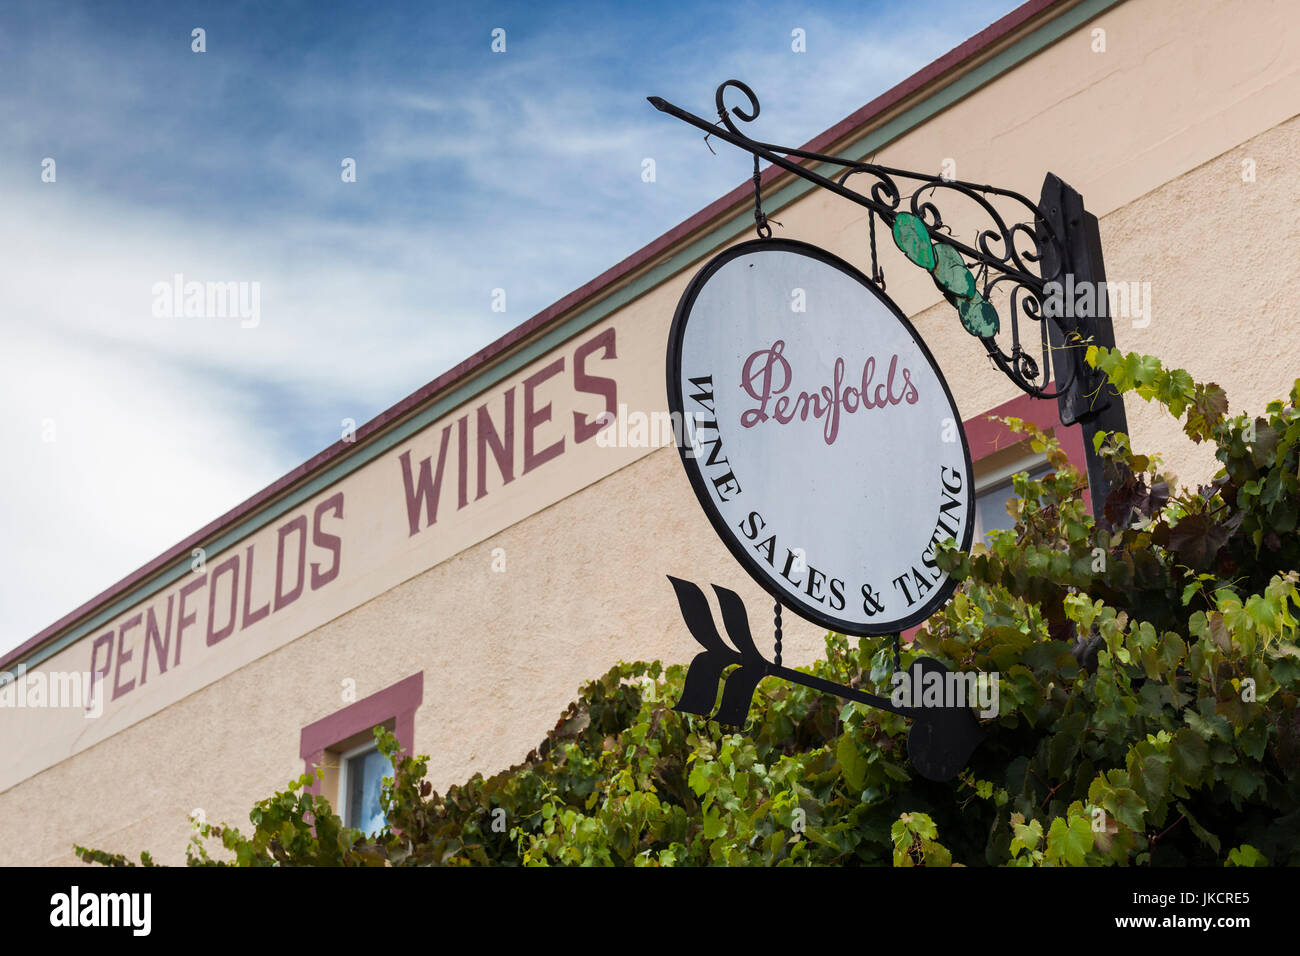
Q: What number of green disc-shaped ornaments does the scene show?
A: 3